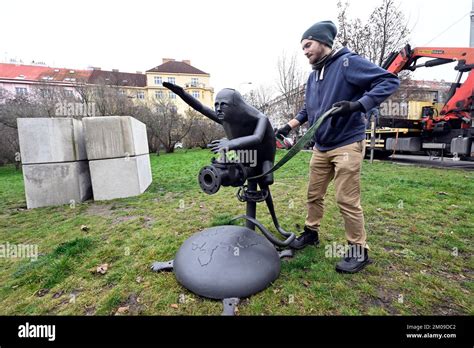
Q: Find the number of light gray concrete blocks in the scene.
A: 4